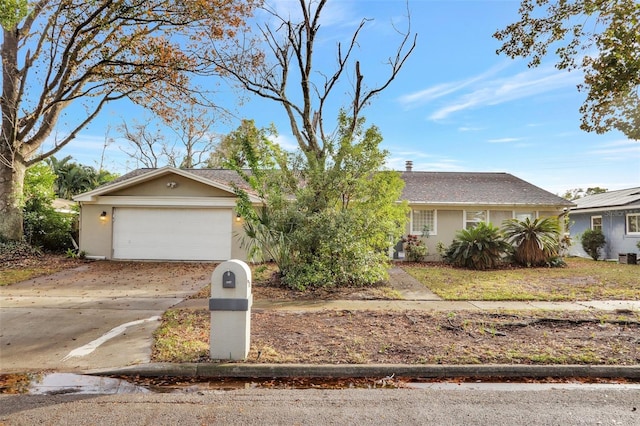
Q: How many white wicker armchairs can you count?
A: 0